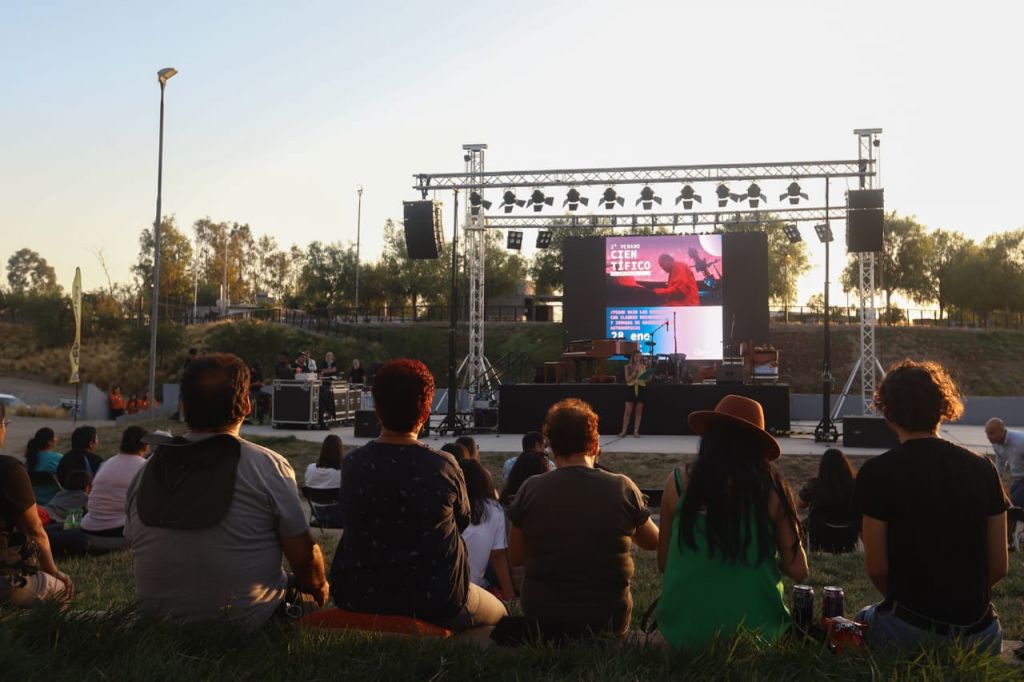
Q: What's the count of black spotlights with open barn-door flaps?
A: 10